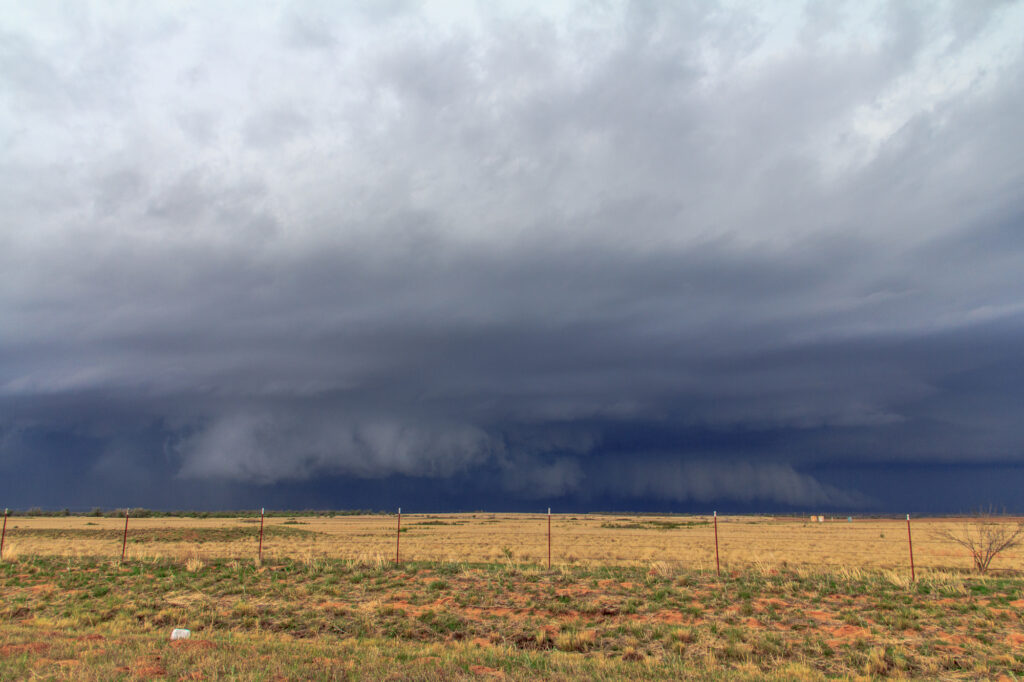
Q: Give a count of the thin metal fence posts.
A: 7